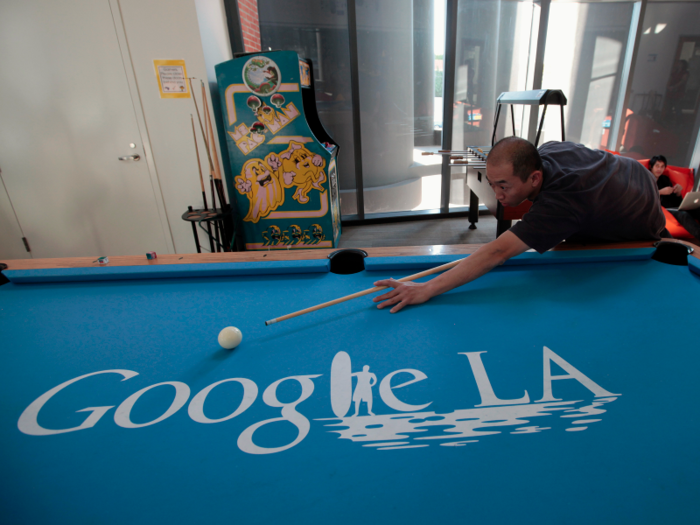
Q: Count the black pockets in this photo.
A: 3